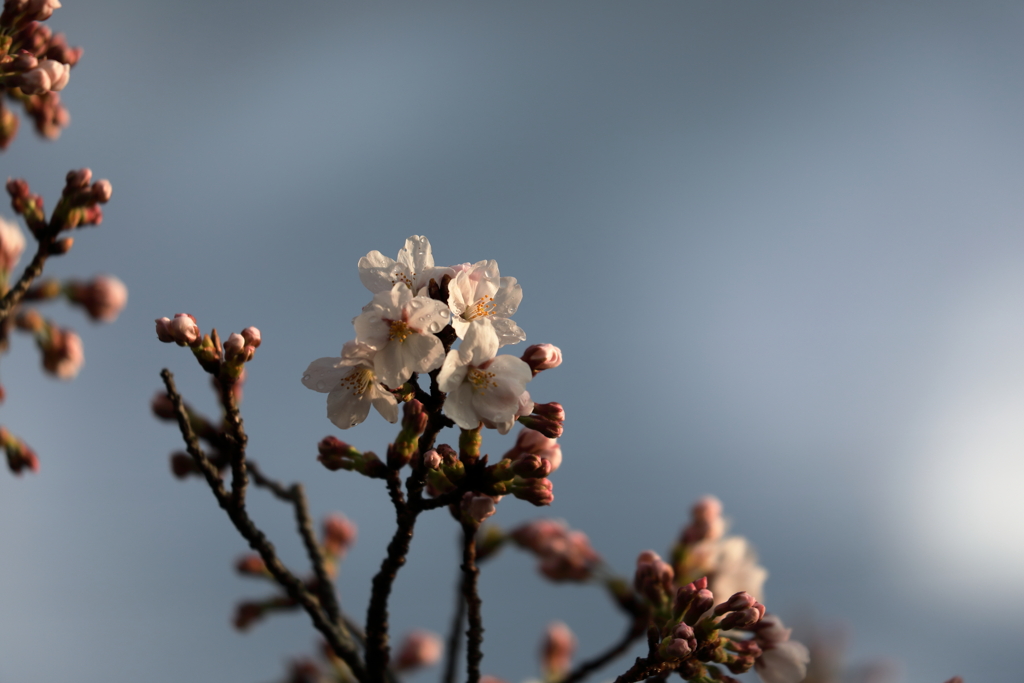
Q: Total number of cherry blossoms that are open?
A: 5